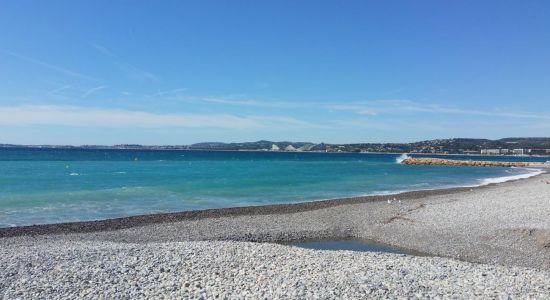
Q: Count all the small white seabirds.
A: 3